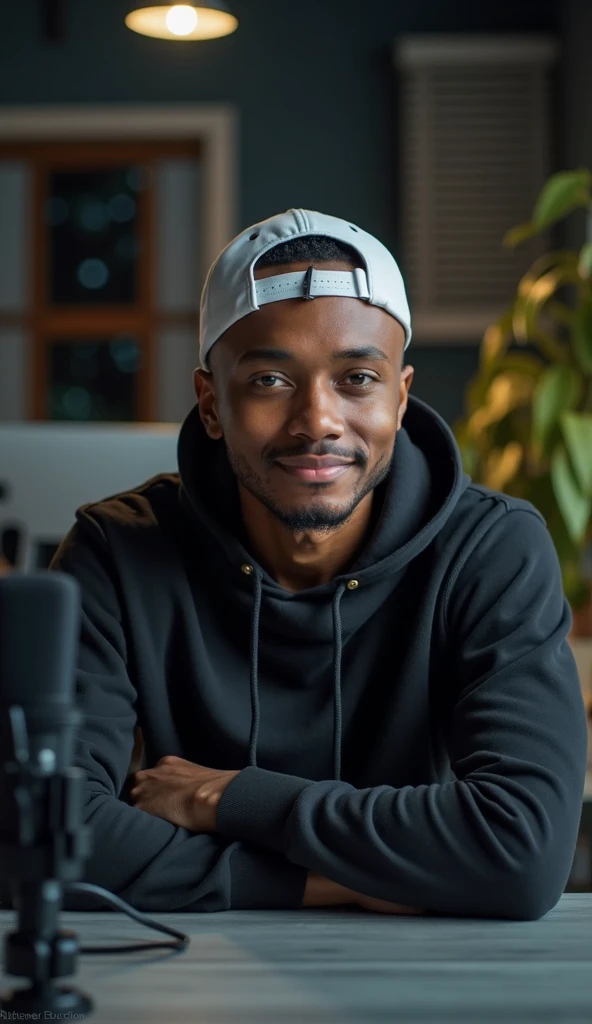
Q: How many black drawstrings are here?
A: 2